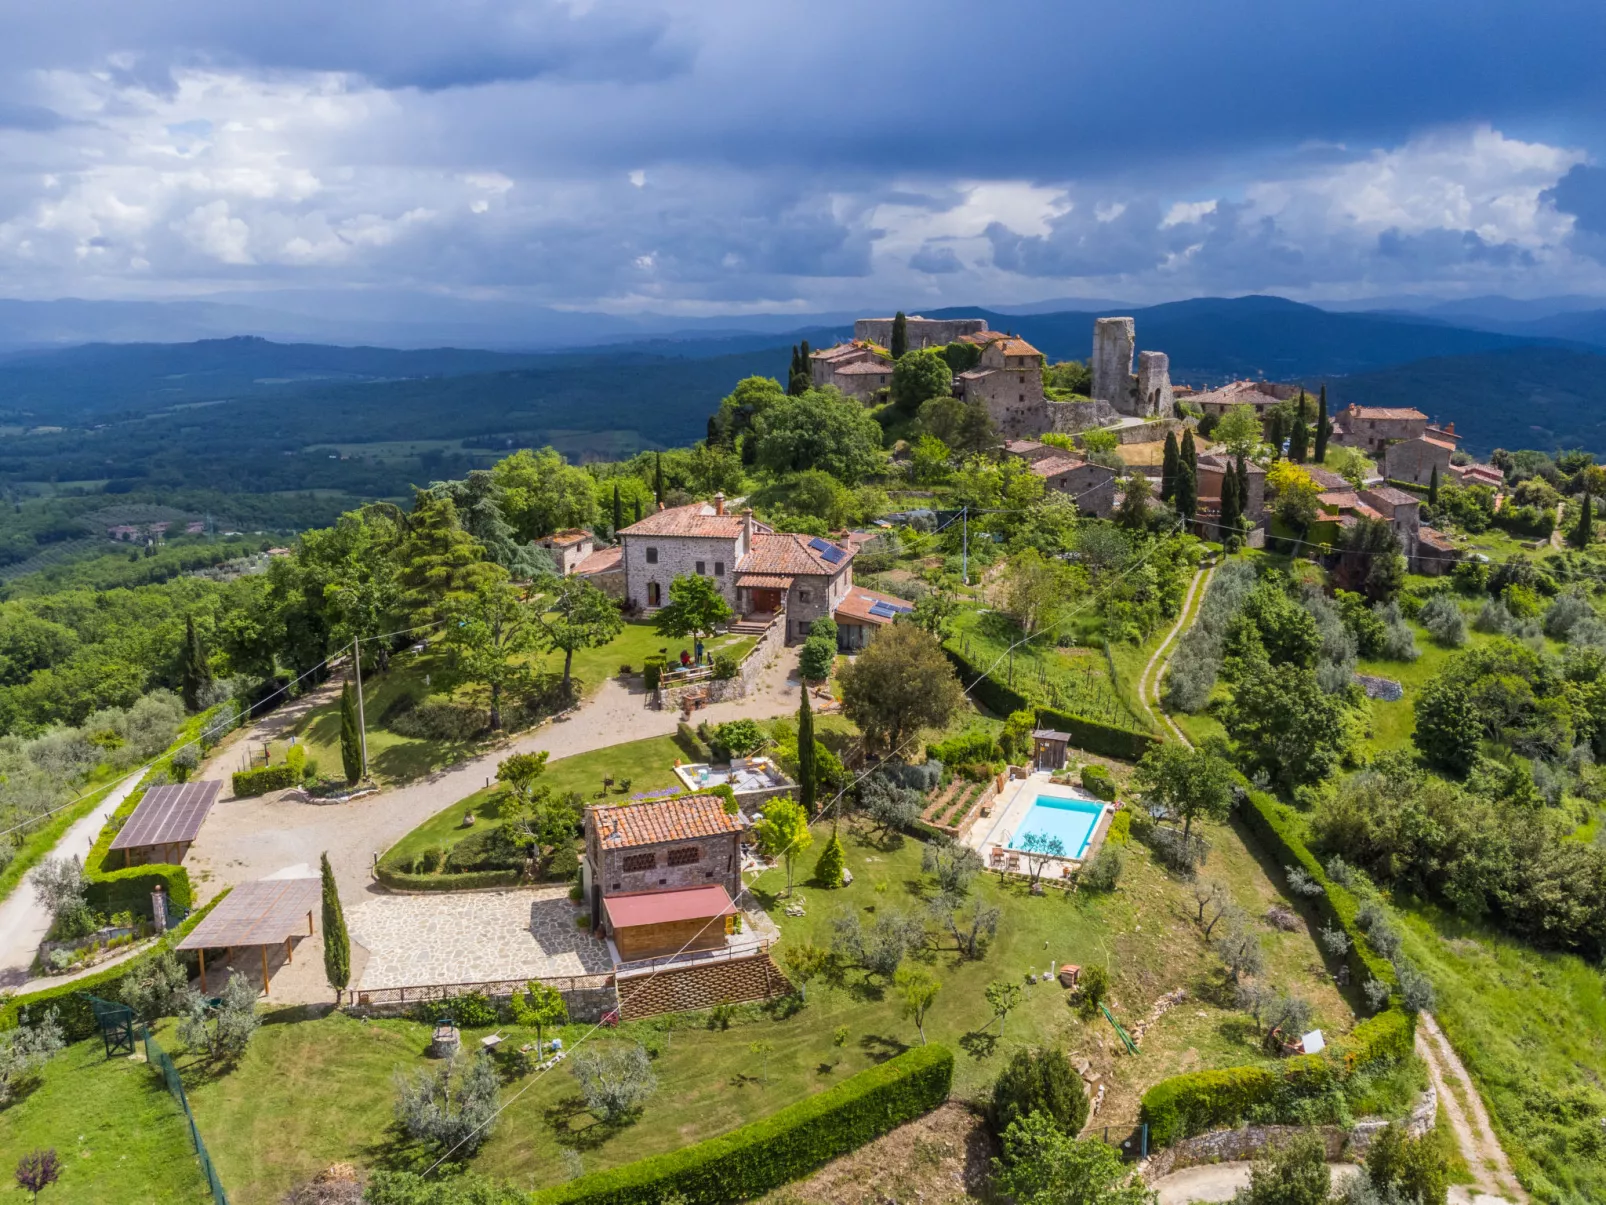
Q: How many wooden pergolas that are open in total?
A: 2